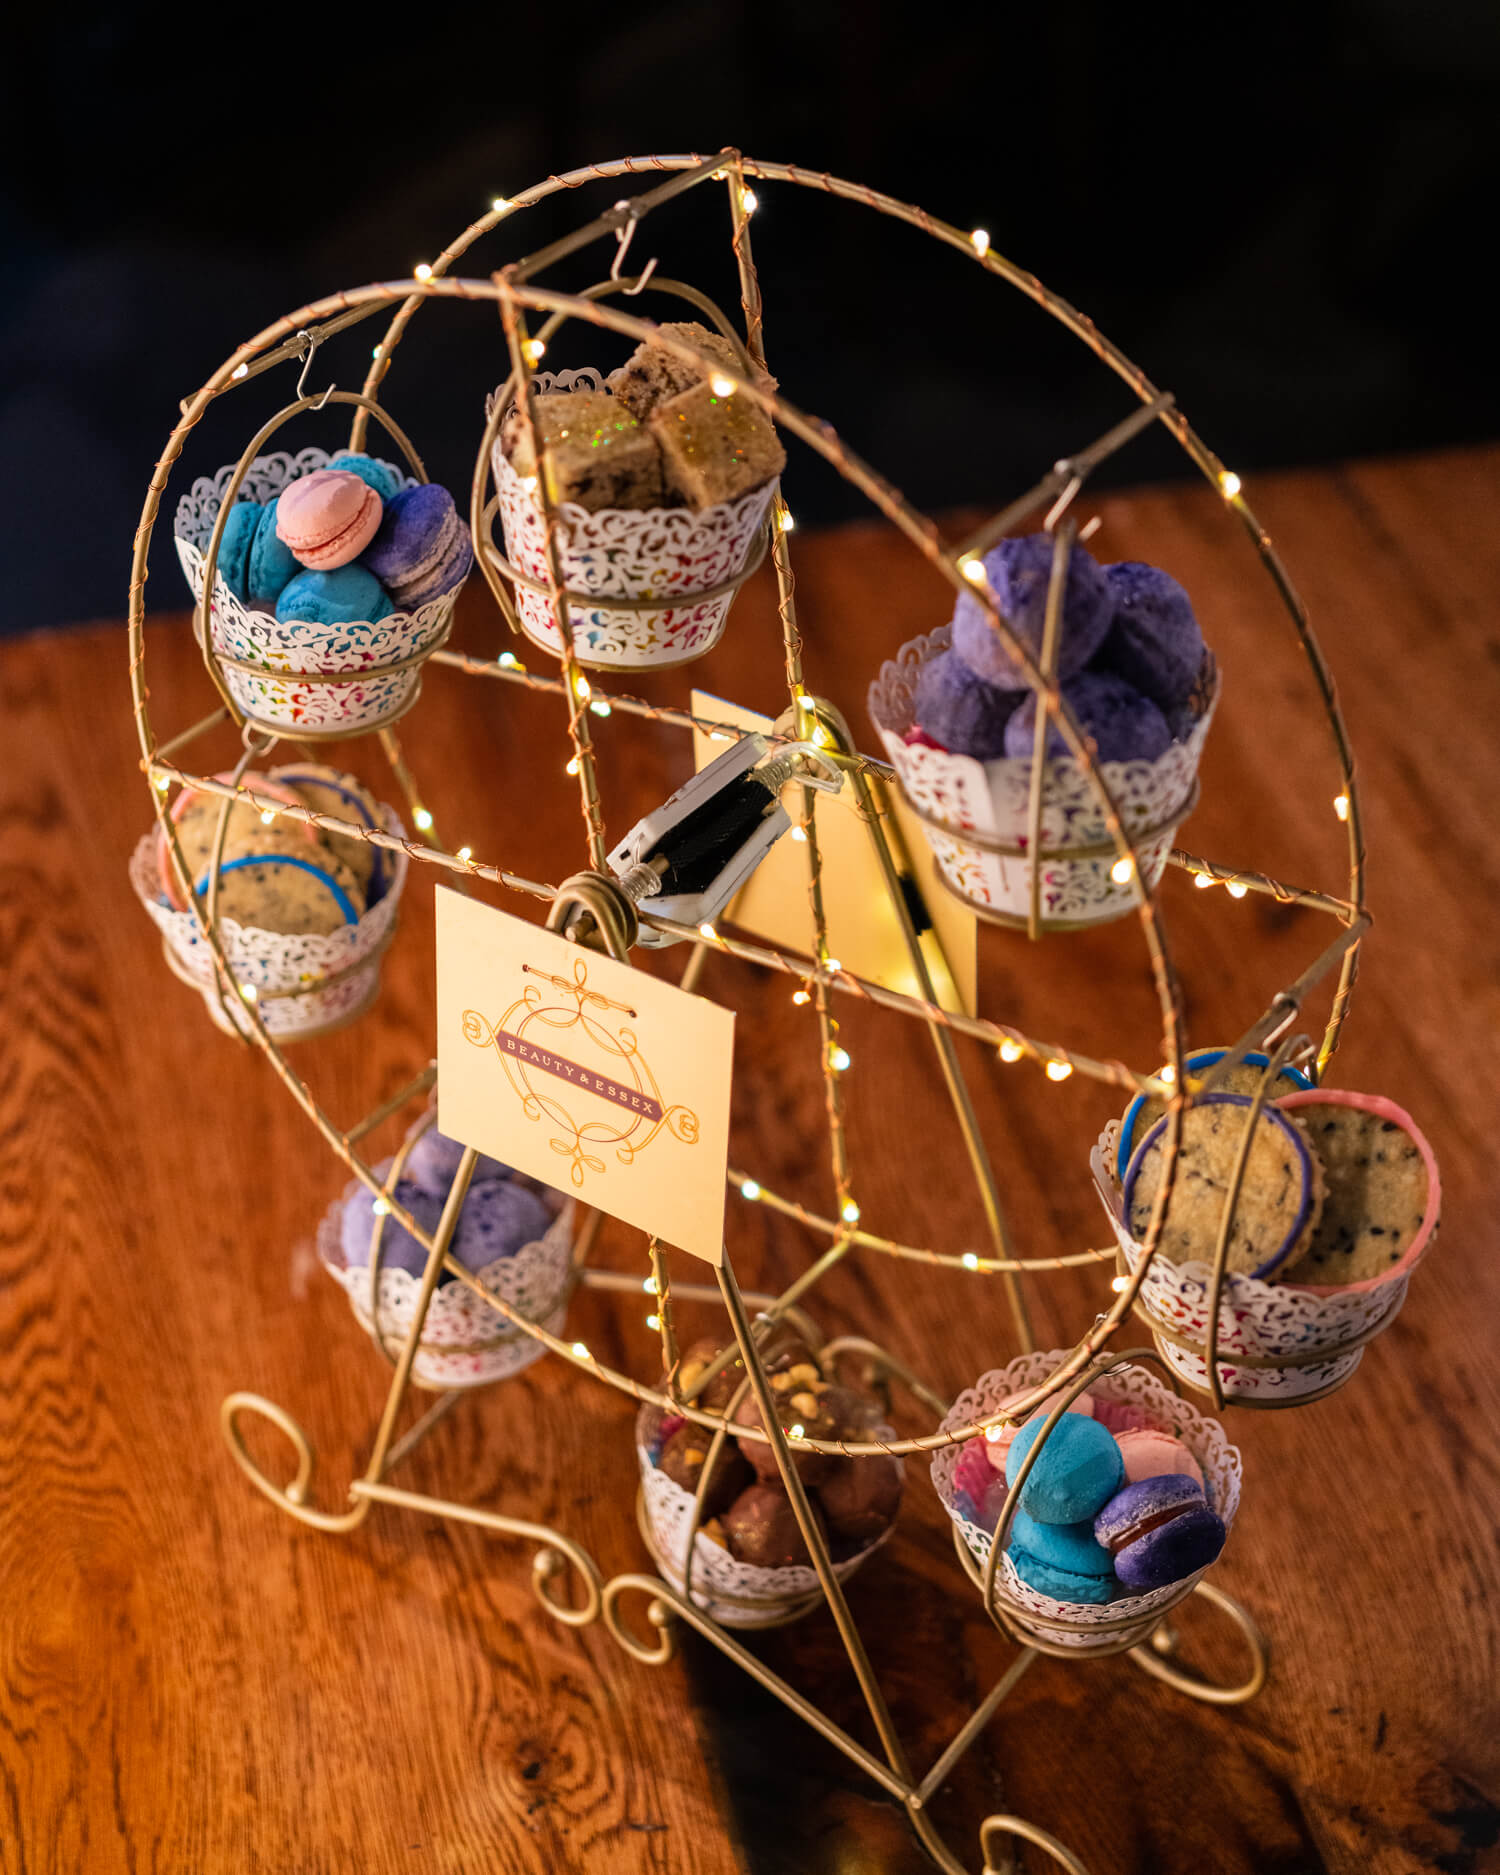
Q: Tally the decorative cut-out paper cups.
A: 8